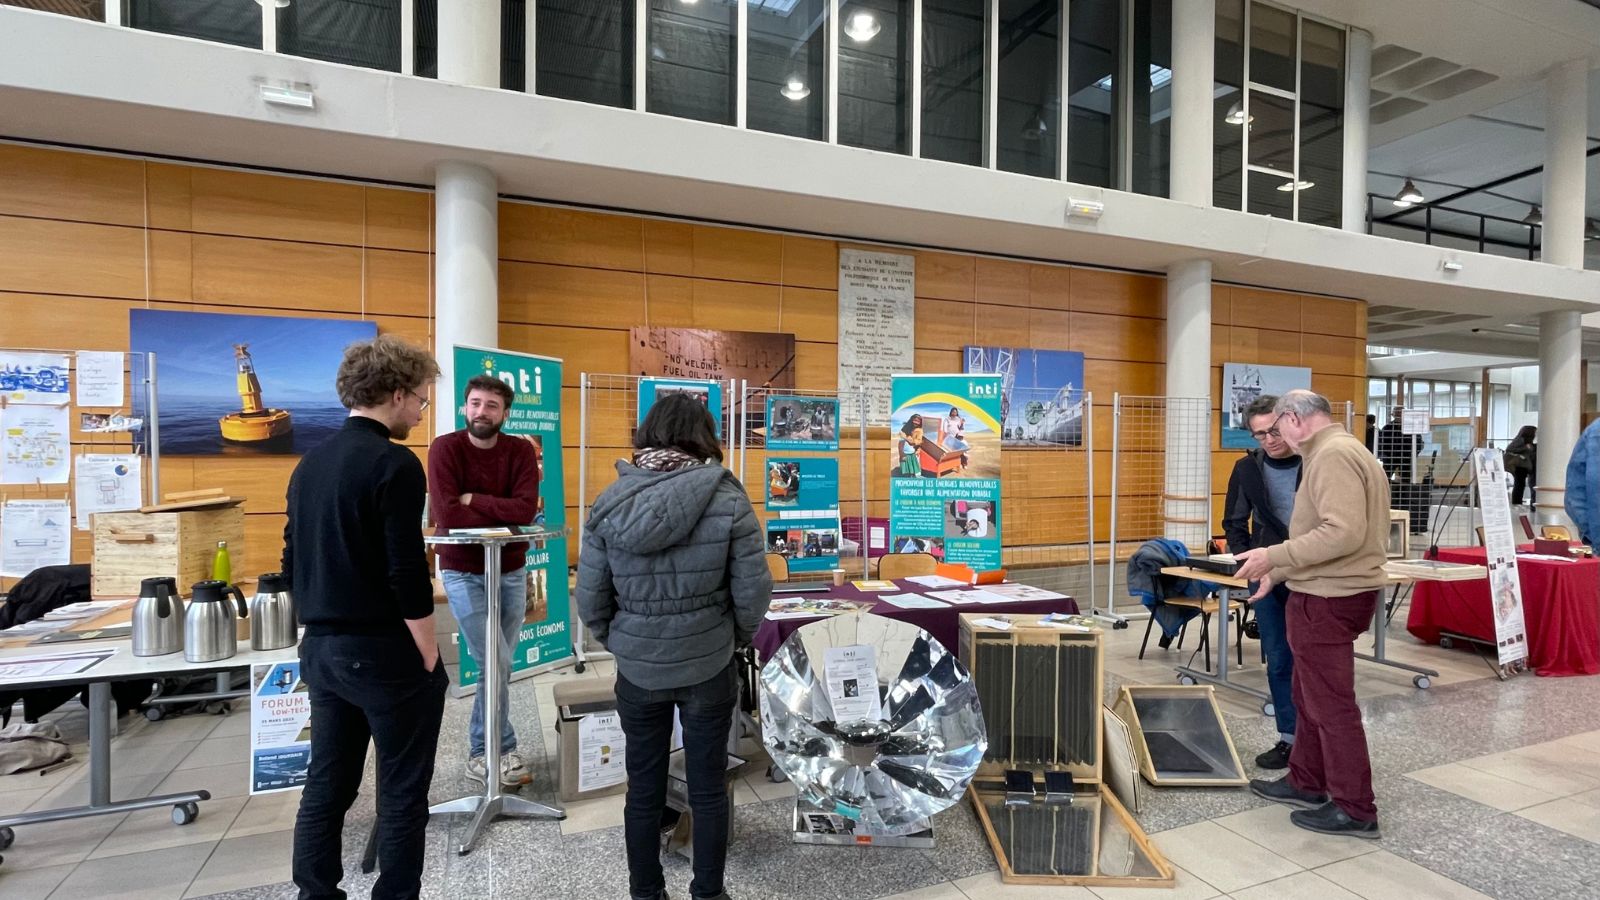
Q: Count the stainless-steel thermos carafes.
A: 3